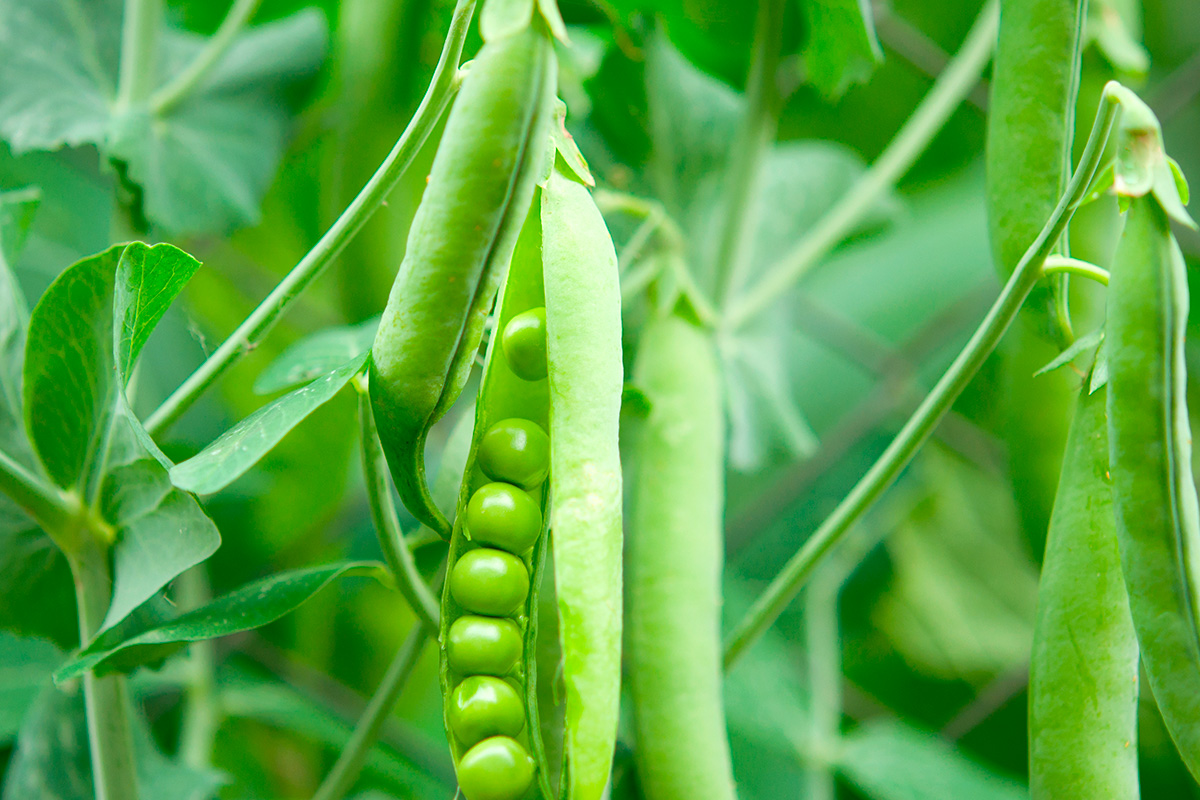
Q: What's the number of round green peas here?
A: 7